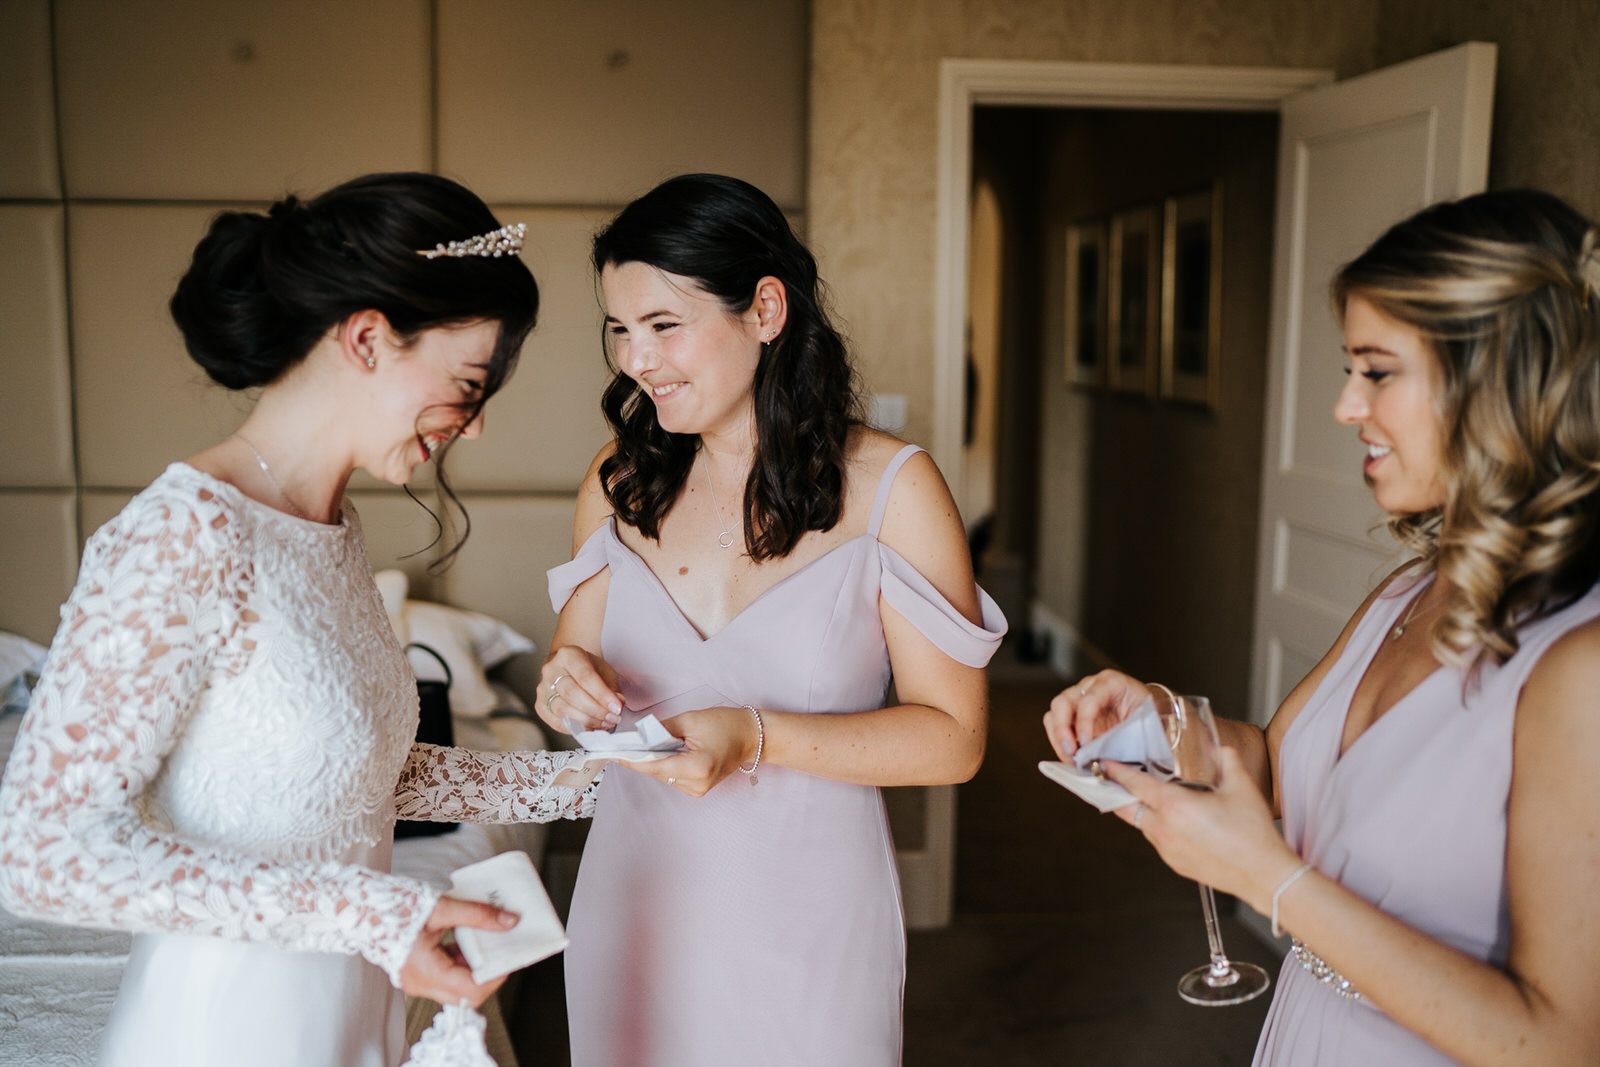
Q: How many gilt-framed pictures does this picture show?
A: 3